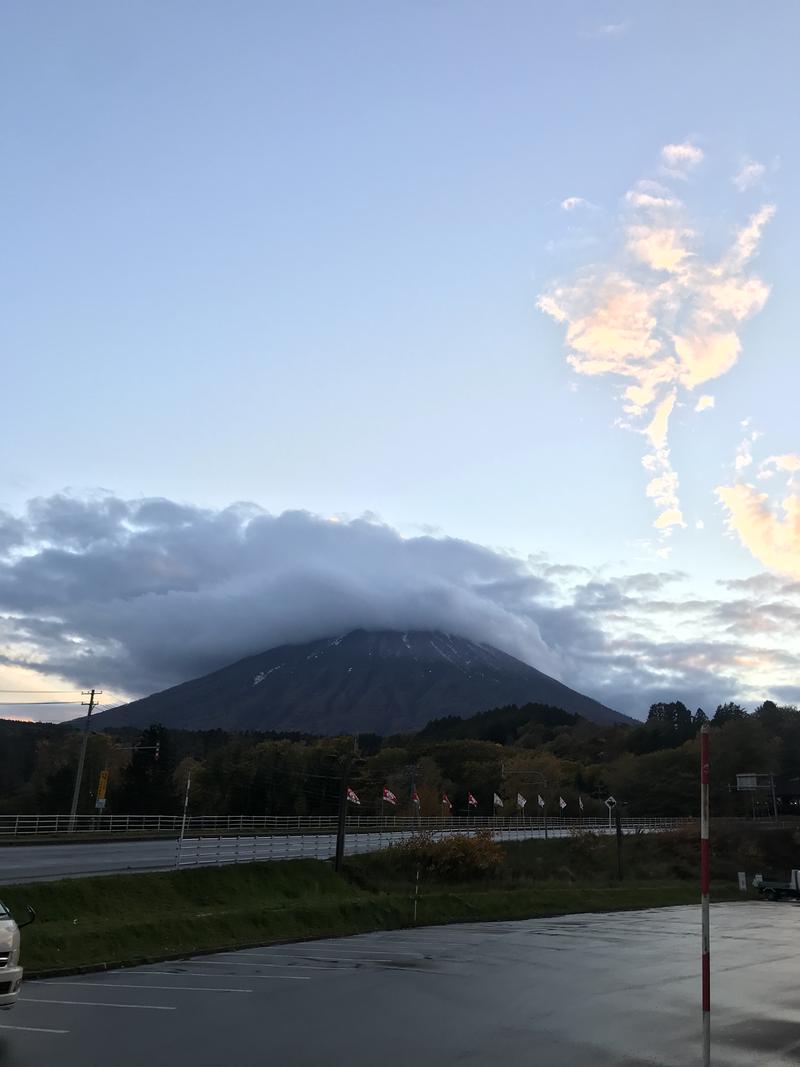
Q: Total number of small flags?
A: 10